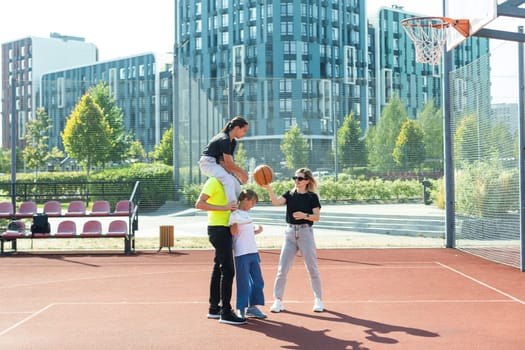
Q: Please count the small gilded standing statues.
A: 0